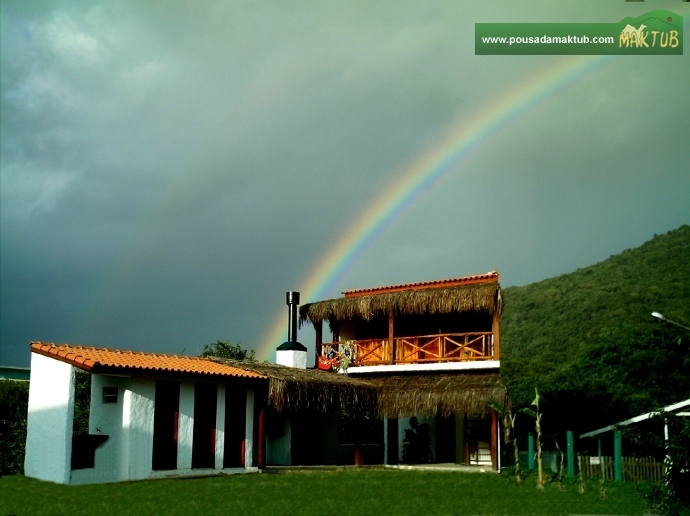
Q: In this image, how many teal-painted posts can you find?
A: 3